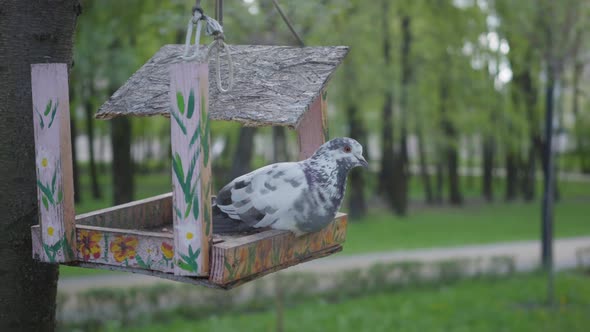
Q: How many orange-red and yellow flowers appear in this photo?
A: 3